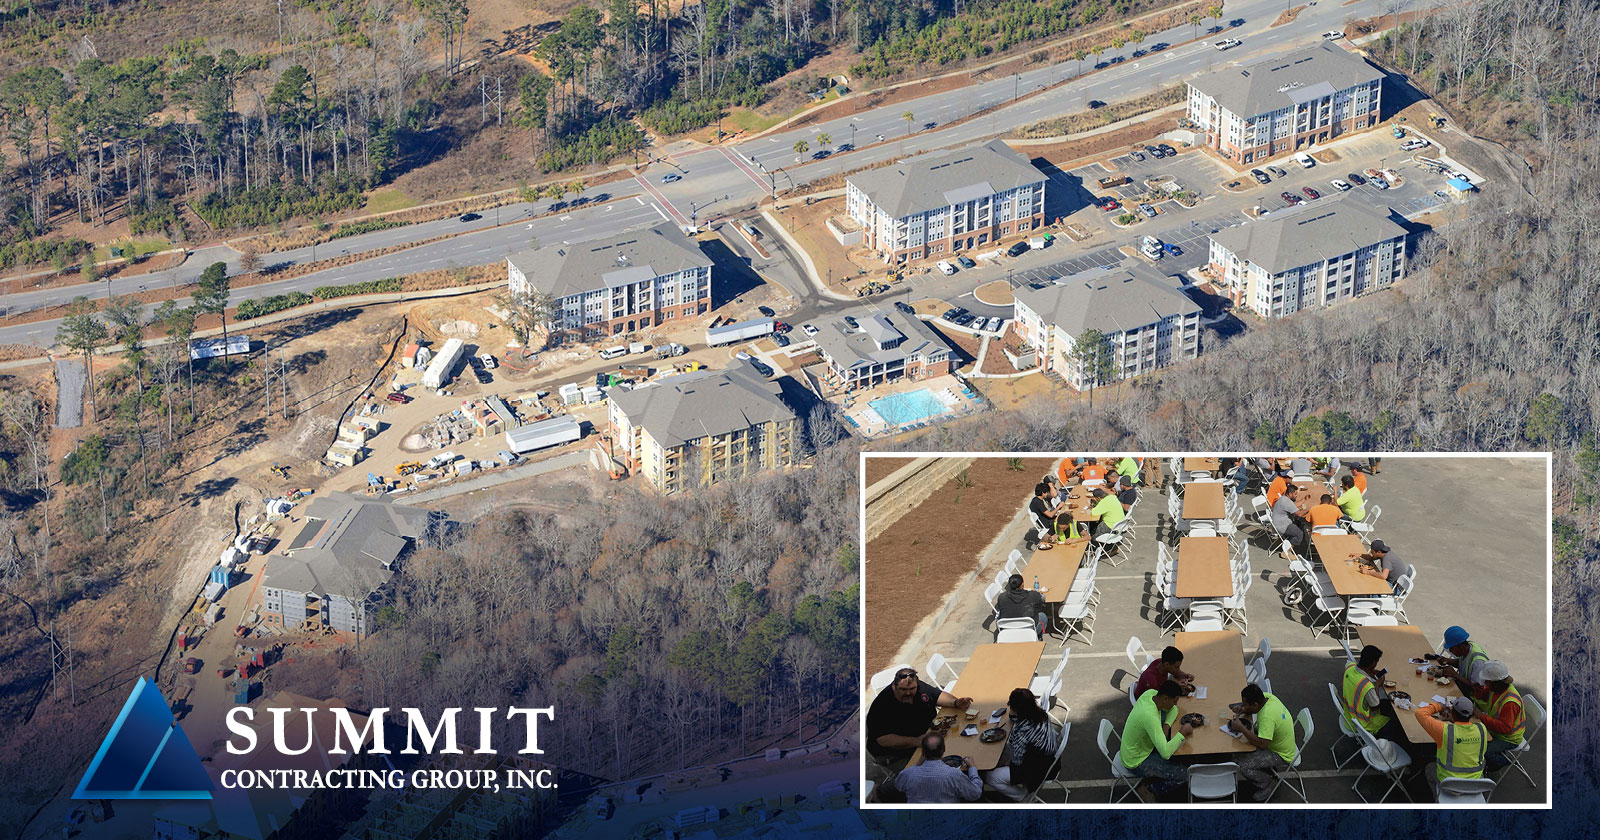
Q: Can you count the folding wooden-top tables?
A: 12